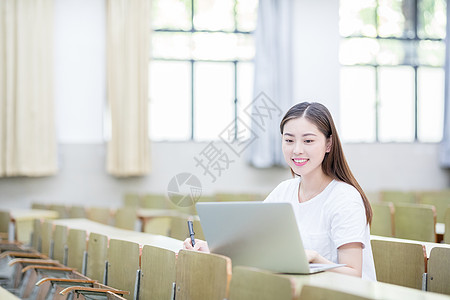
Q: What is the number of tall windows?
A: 2